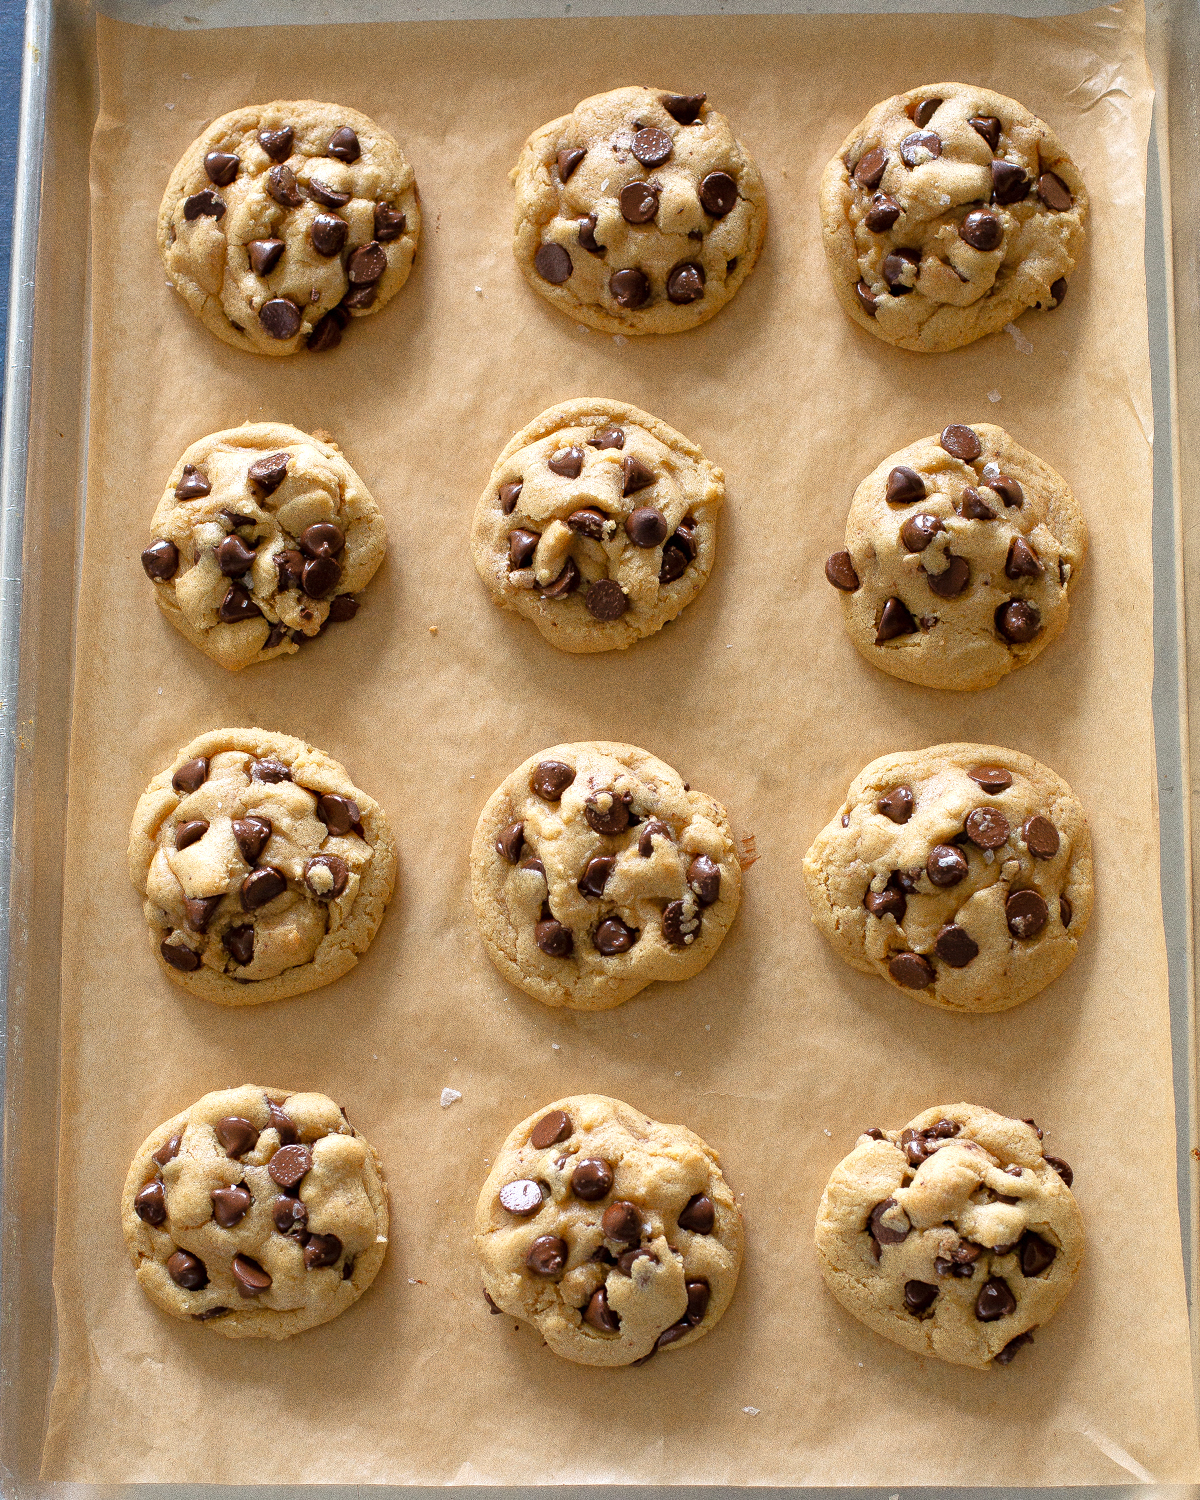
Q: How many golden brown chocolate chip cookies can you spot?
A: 12